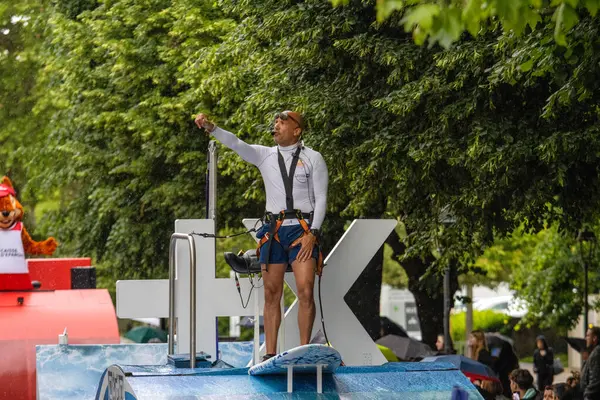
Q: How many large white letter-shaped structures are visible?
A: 2